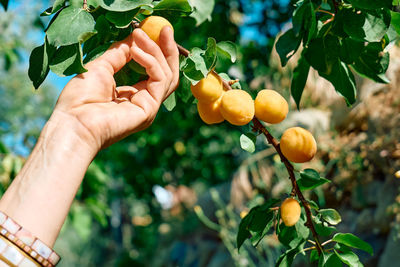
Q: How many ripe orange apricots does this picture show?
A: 7